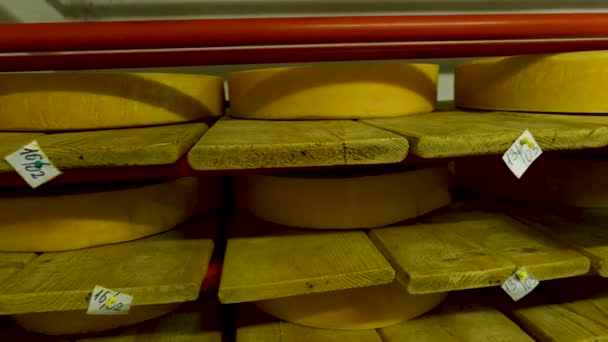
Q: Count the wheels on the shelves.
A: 8